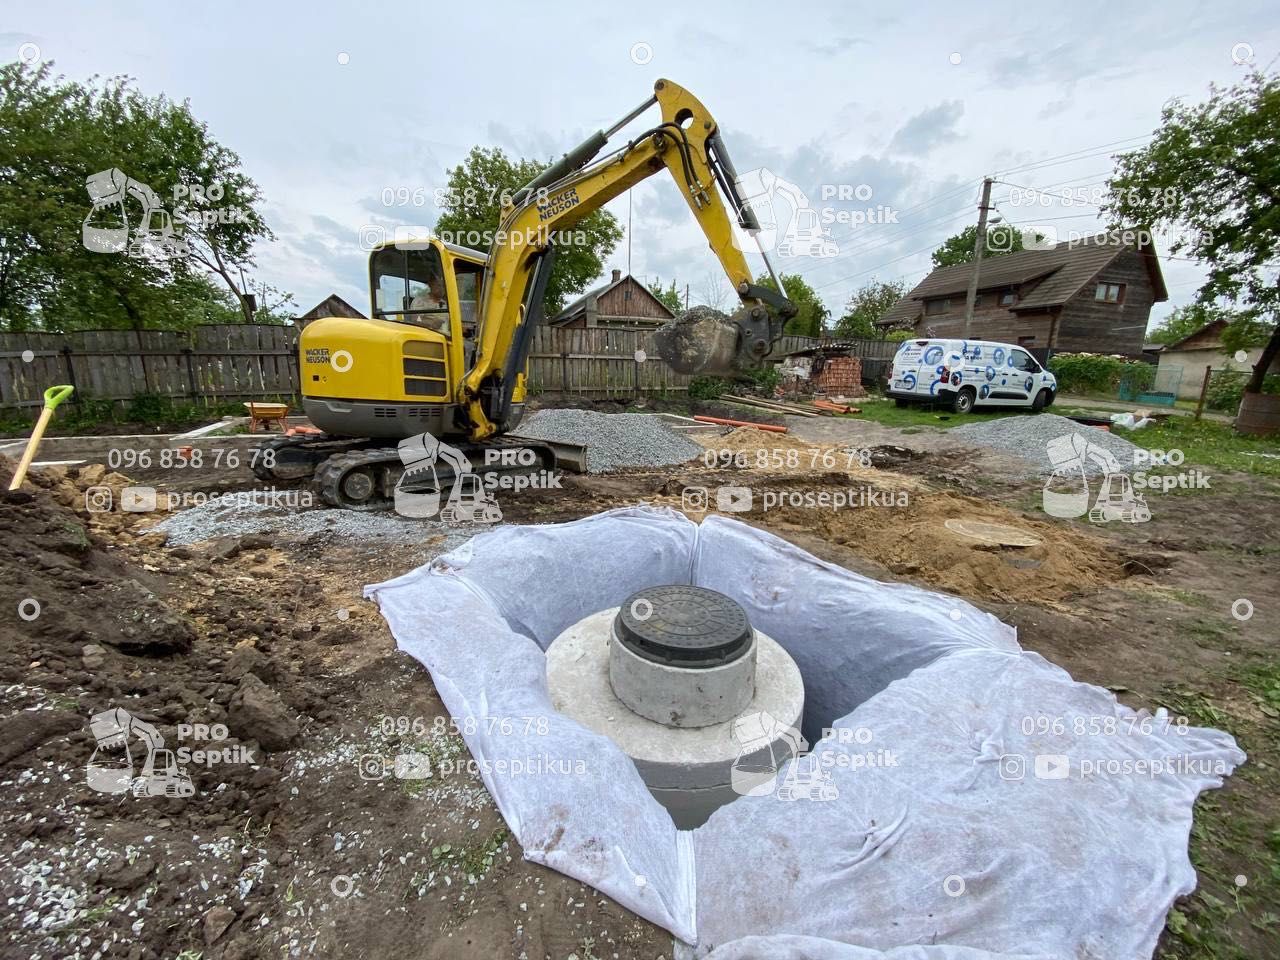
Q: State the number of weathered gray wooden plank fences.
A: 1